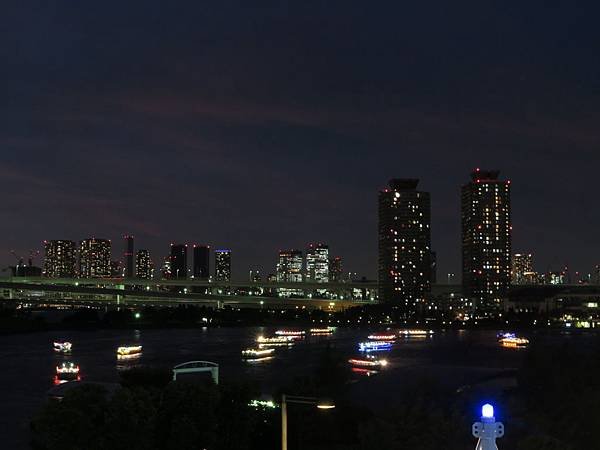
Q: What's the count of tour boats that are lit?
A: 13